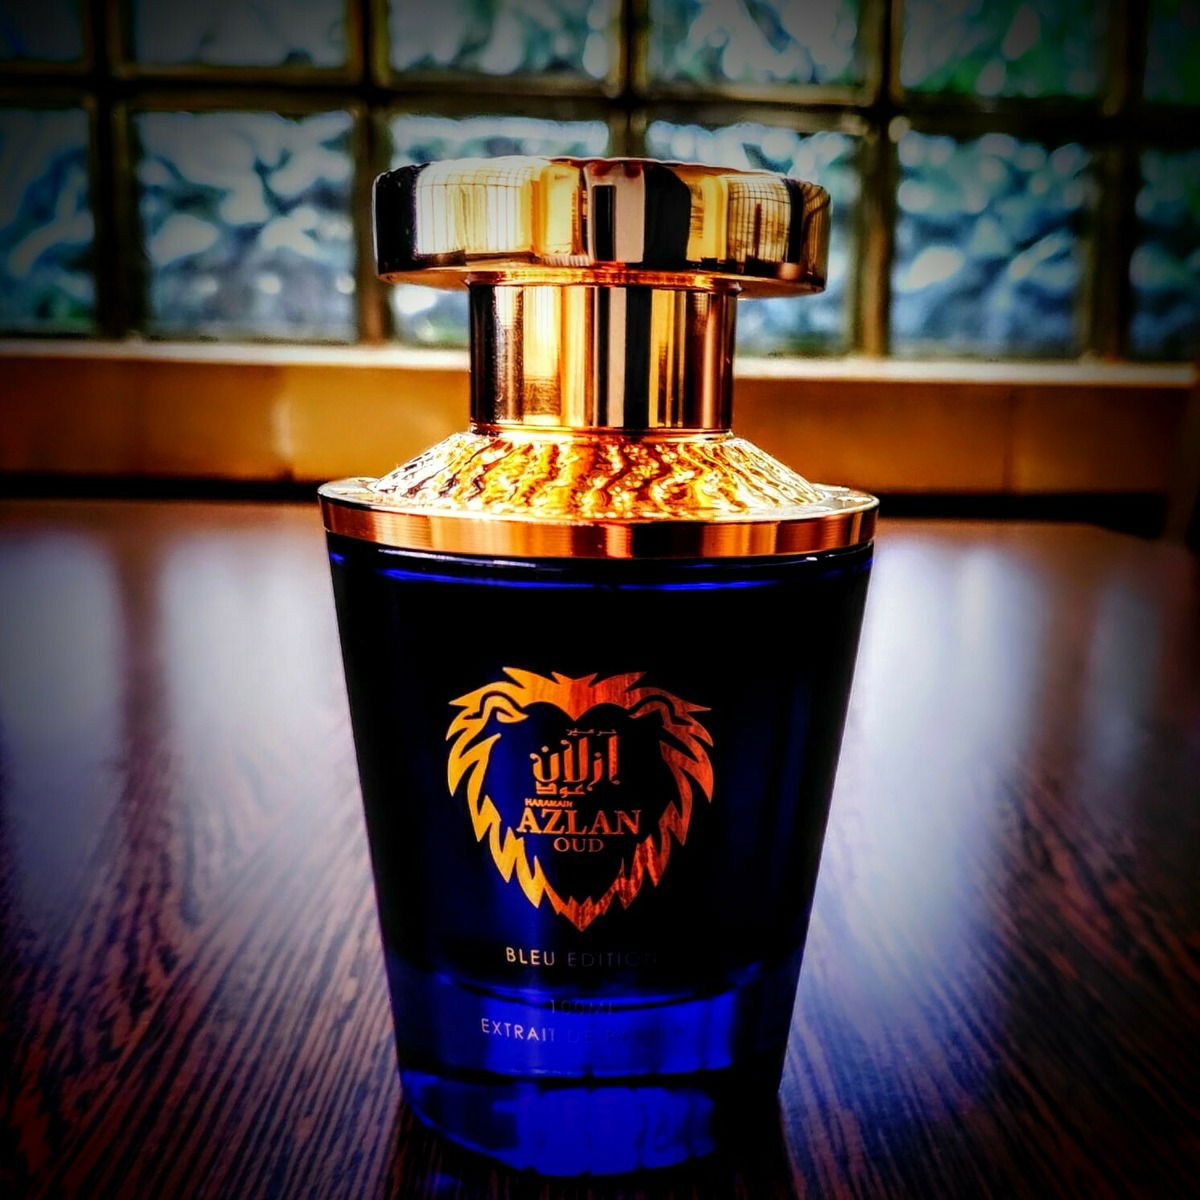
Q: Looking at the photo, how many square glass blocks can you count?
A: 12